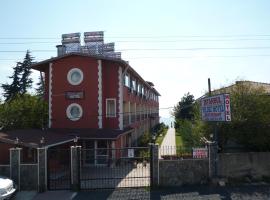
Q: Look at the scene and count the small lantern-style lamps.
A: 5